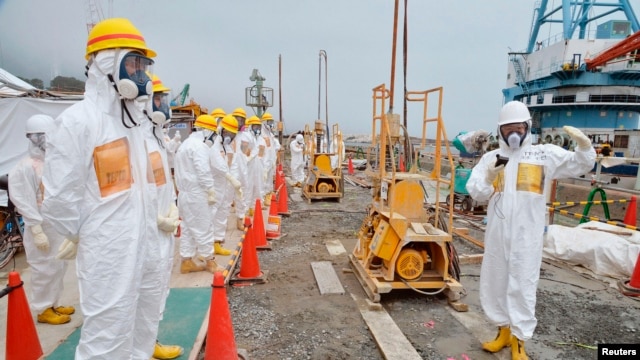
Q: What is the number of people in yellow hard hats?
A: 9